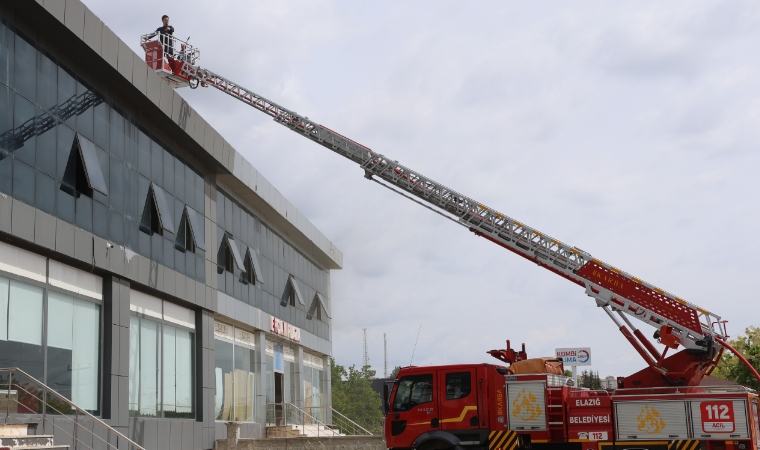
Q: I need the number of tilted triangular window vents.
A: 7